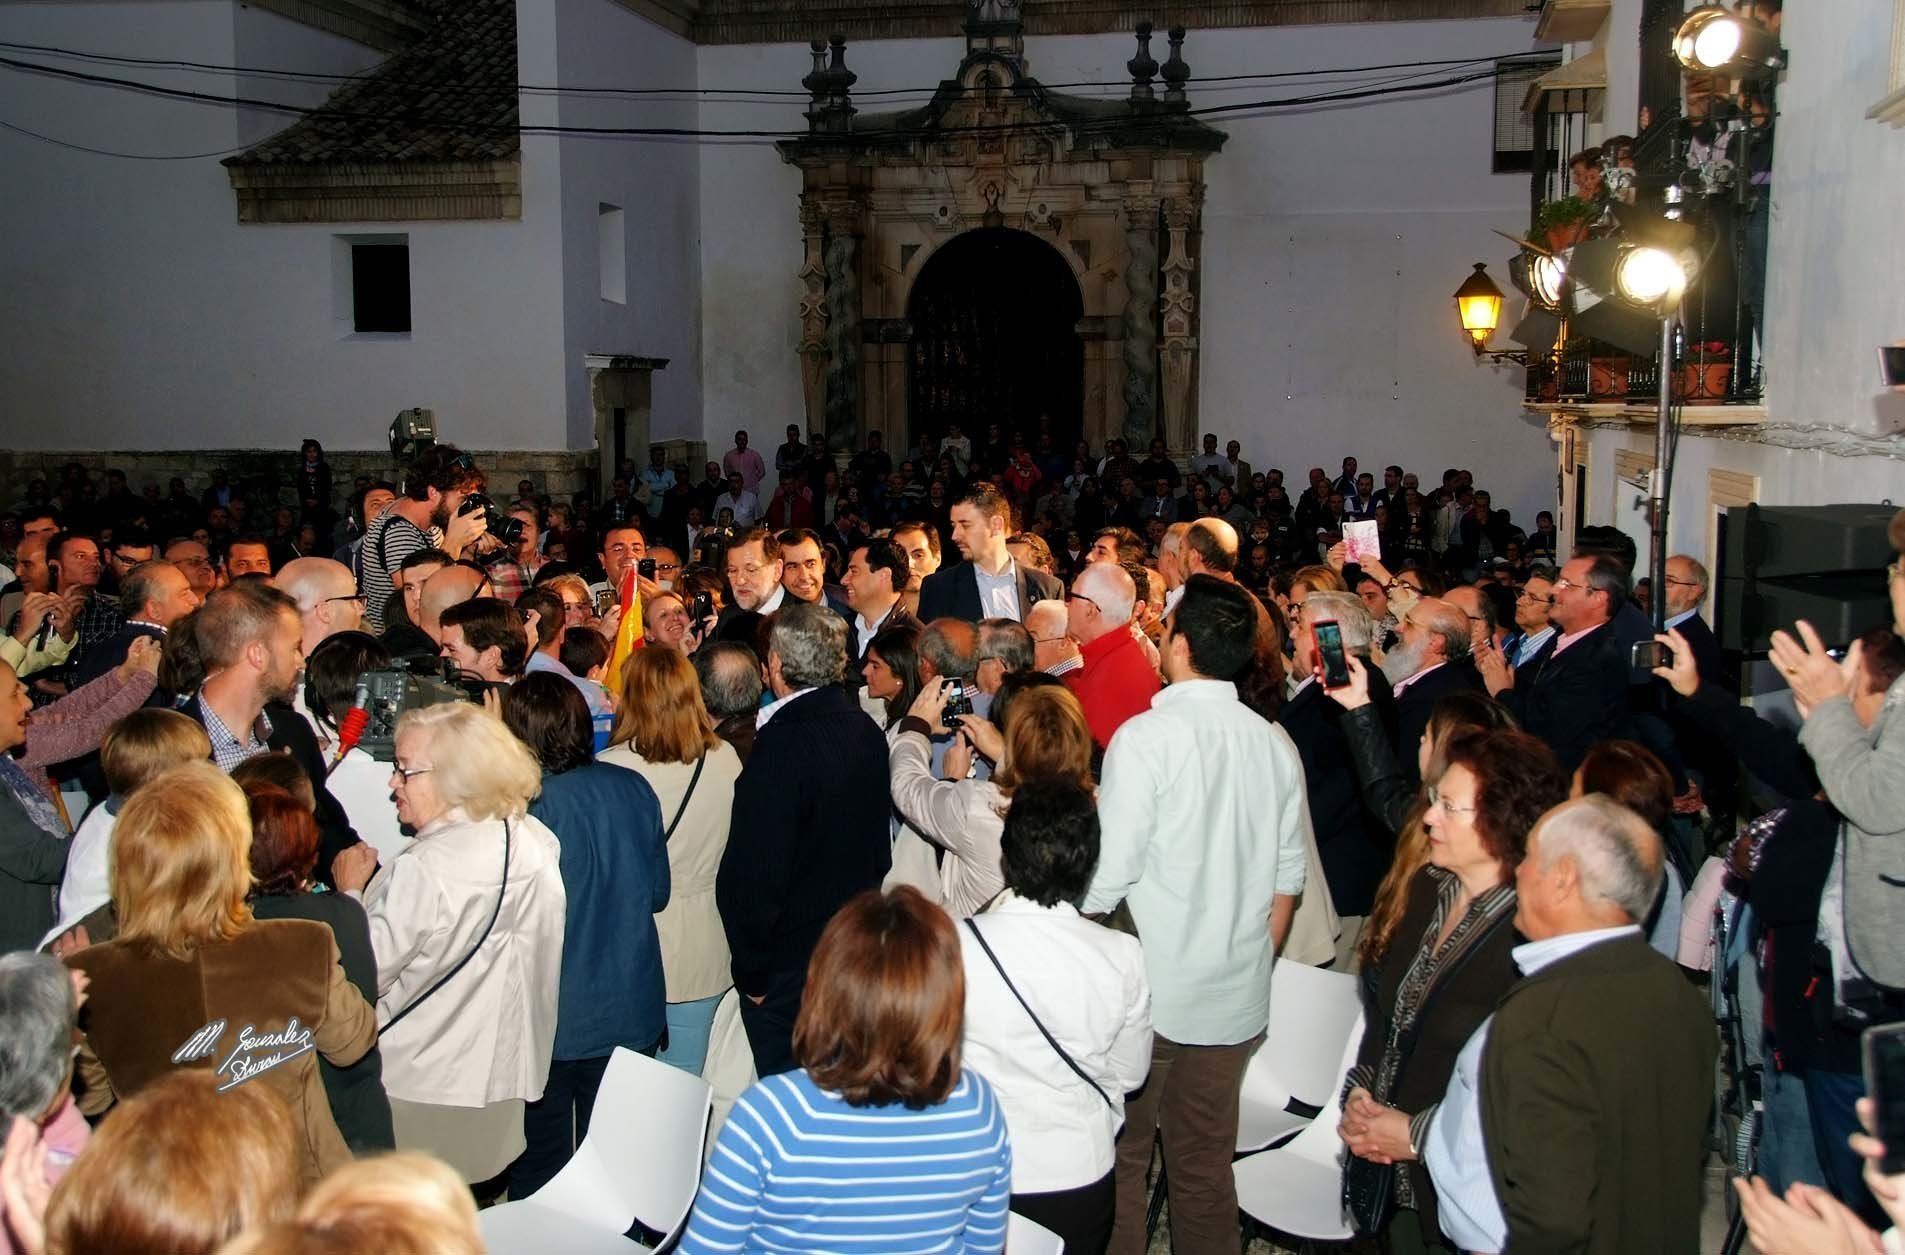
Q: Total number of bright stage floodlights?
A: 3